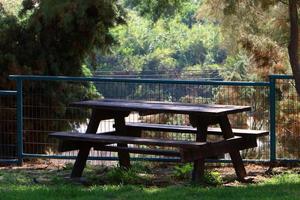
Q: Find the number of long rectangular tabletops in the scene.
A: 1